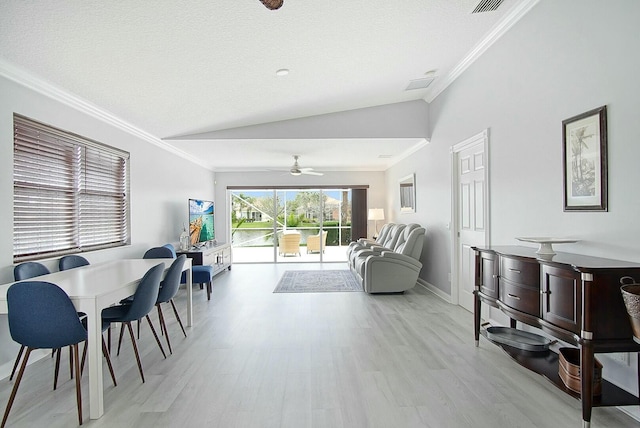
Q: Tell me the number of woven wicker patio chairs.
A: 2